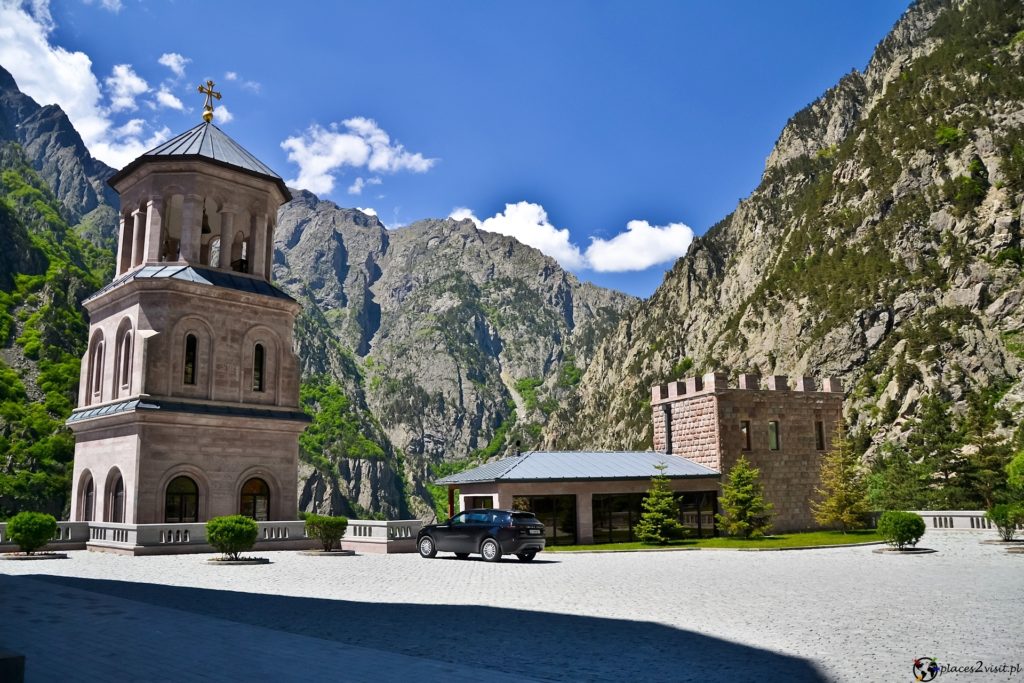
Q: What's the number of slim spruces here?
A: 3